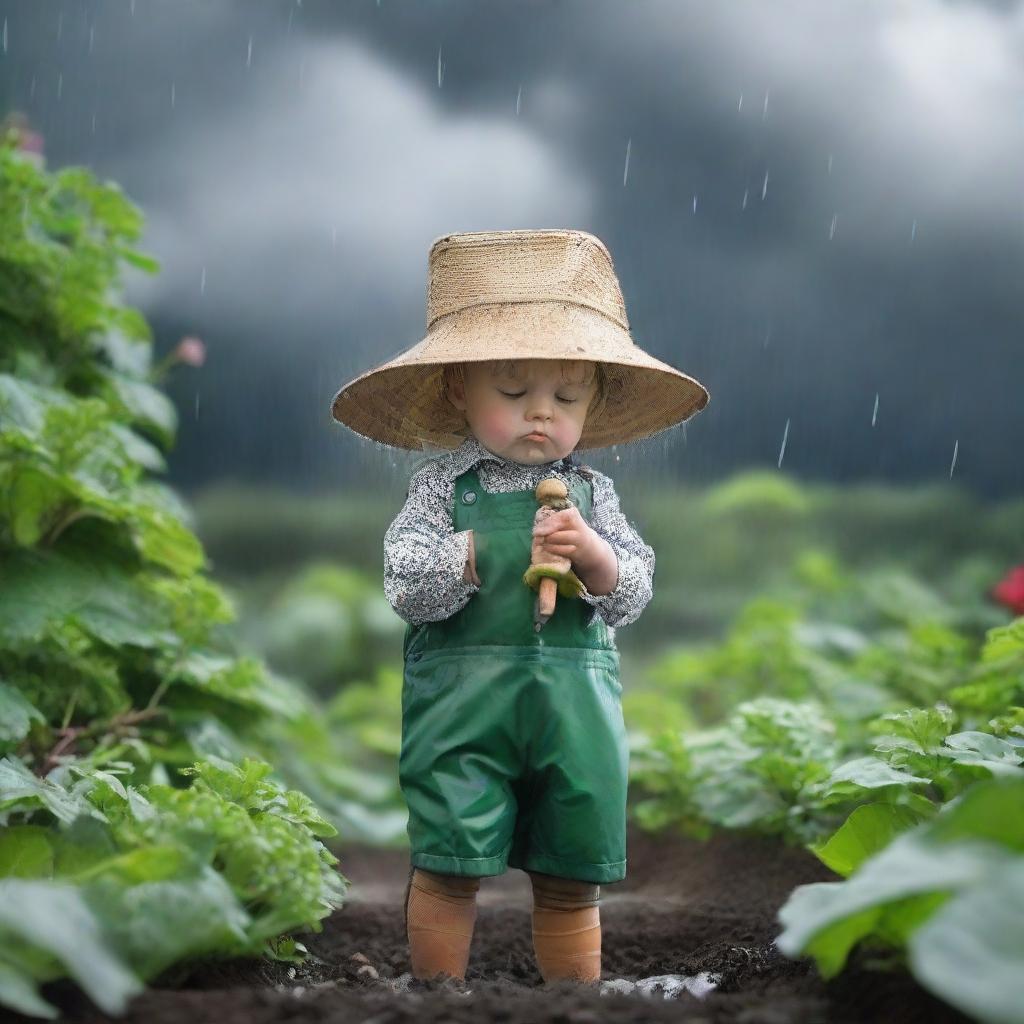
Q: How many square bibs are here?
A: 1